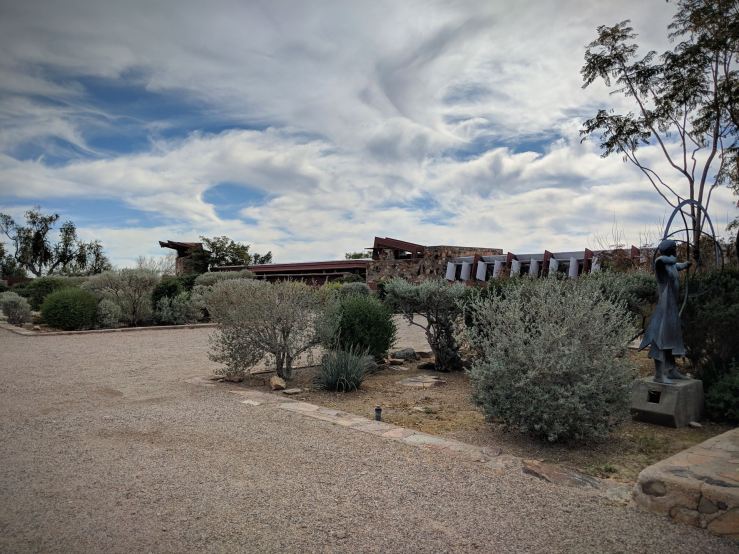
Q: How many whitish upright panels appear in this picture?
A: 9